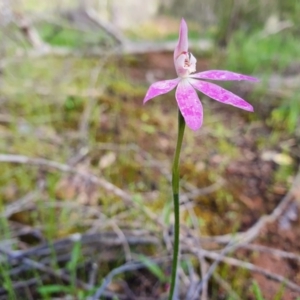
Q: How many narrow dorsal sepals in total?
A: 1